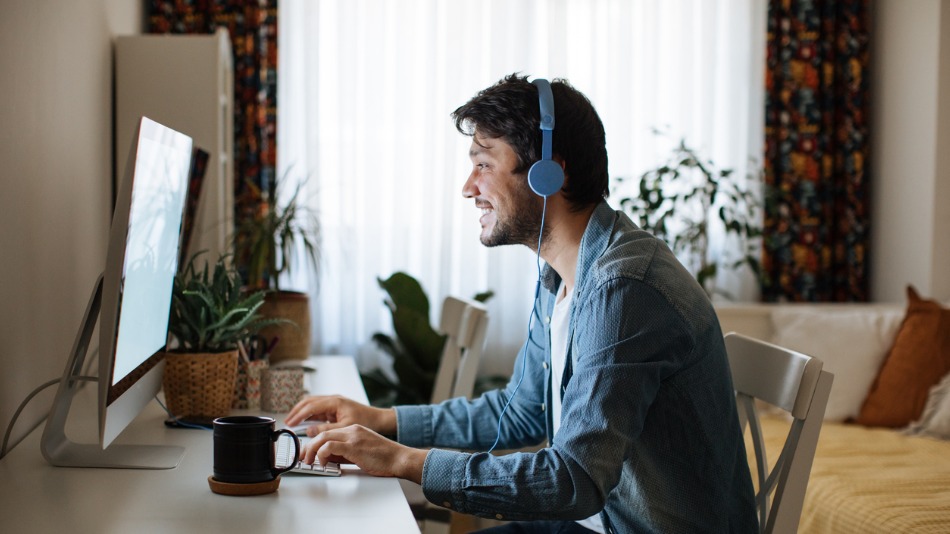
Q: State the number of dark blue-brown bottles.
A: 0